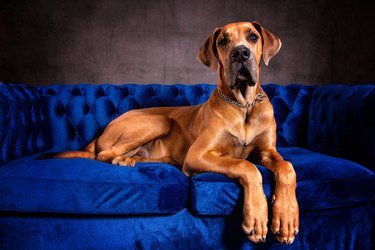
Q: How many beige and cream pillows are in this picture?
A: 0